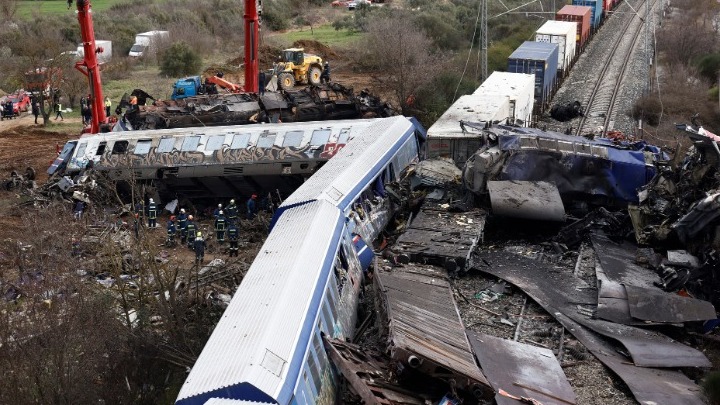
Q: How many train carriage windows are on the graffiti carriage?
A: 12